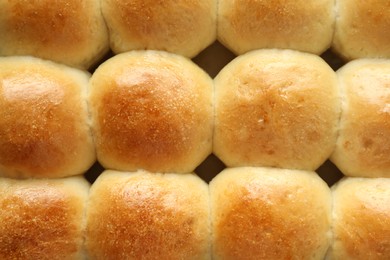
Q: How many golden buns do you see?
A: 12